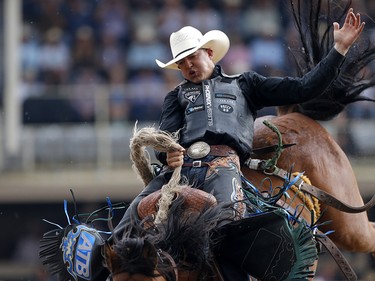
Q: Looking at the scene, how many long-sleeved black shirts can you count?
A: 1